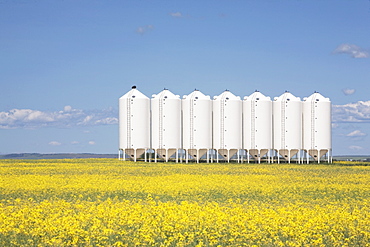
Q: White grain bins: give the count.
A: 7